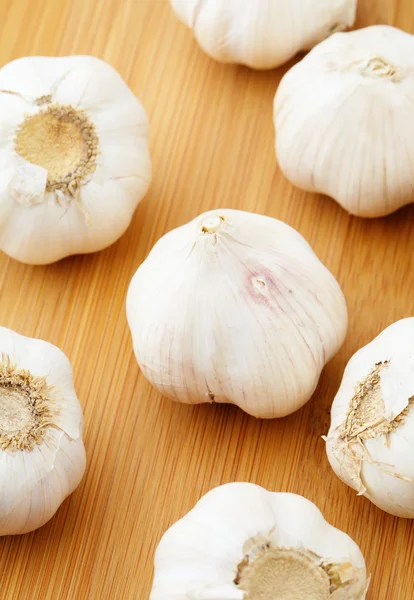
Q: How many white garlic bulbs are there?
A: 7